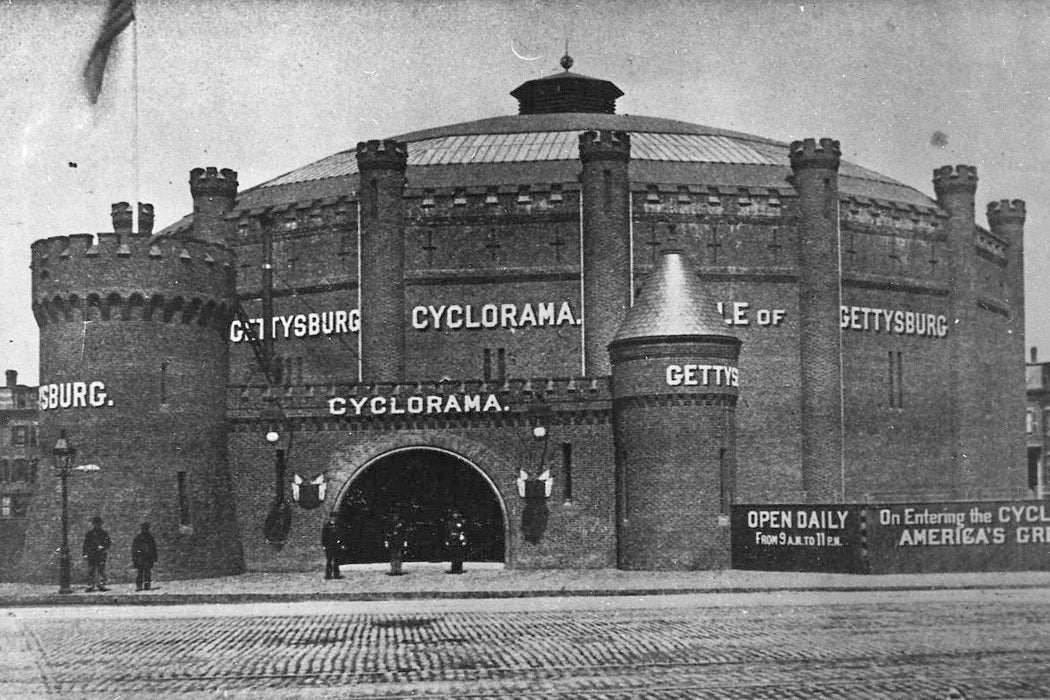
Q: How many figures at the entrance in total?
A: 3